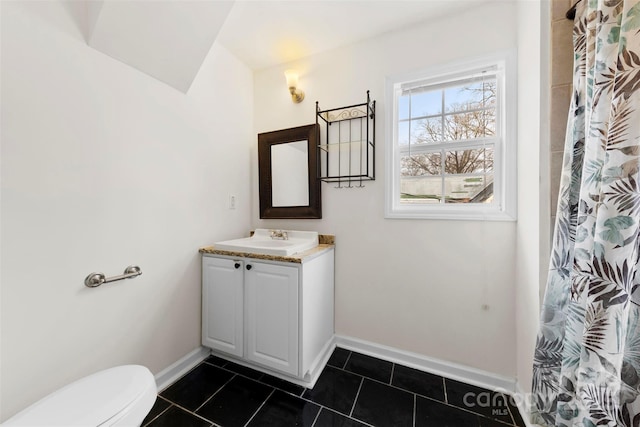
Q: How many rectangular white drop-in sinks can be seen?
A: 1